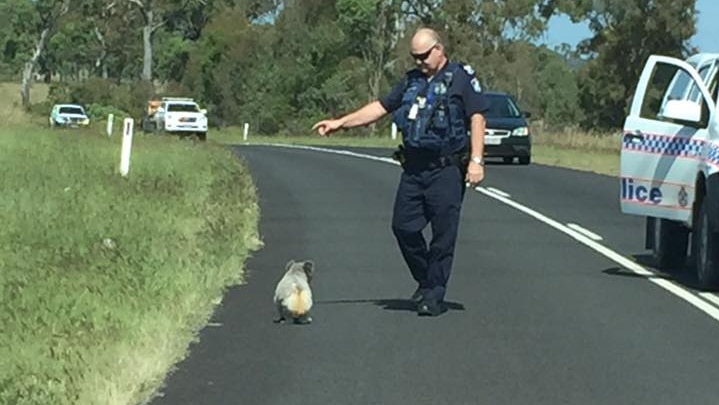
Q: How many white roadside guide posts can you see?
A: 4